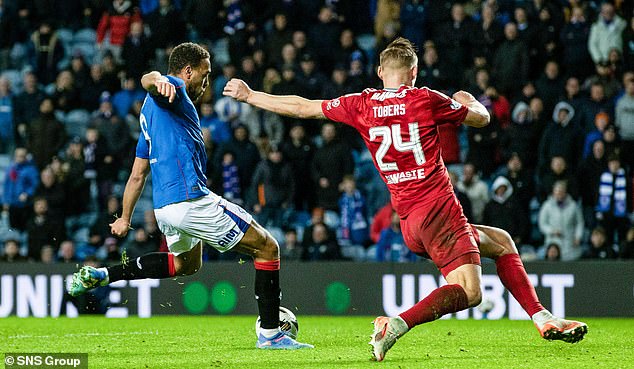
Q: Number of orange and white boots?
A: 2